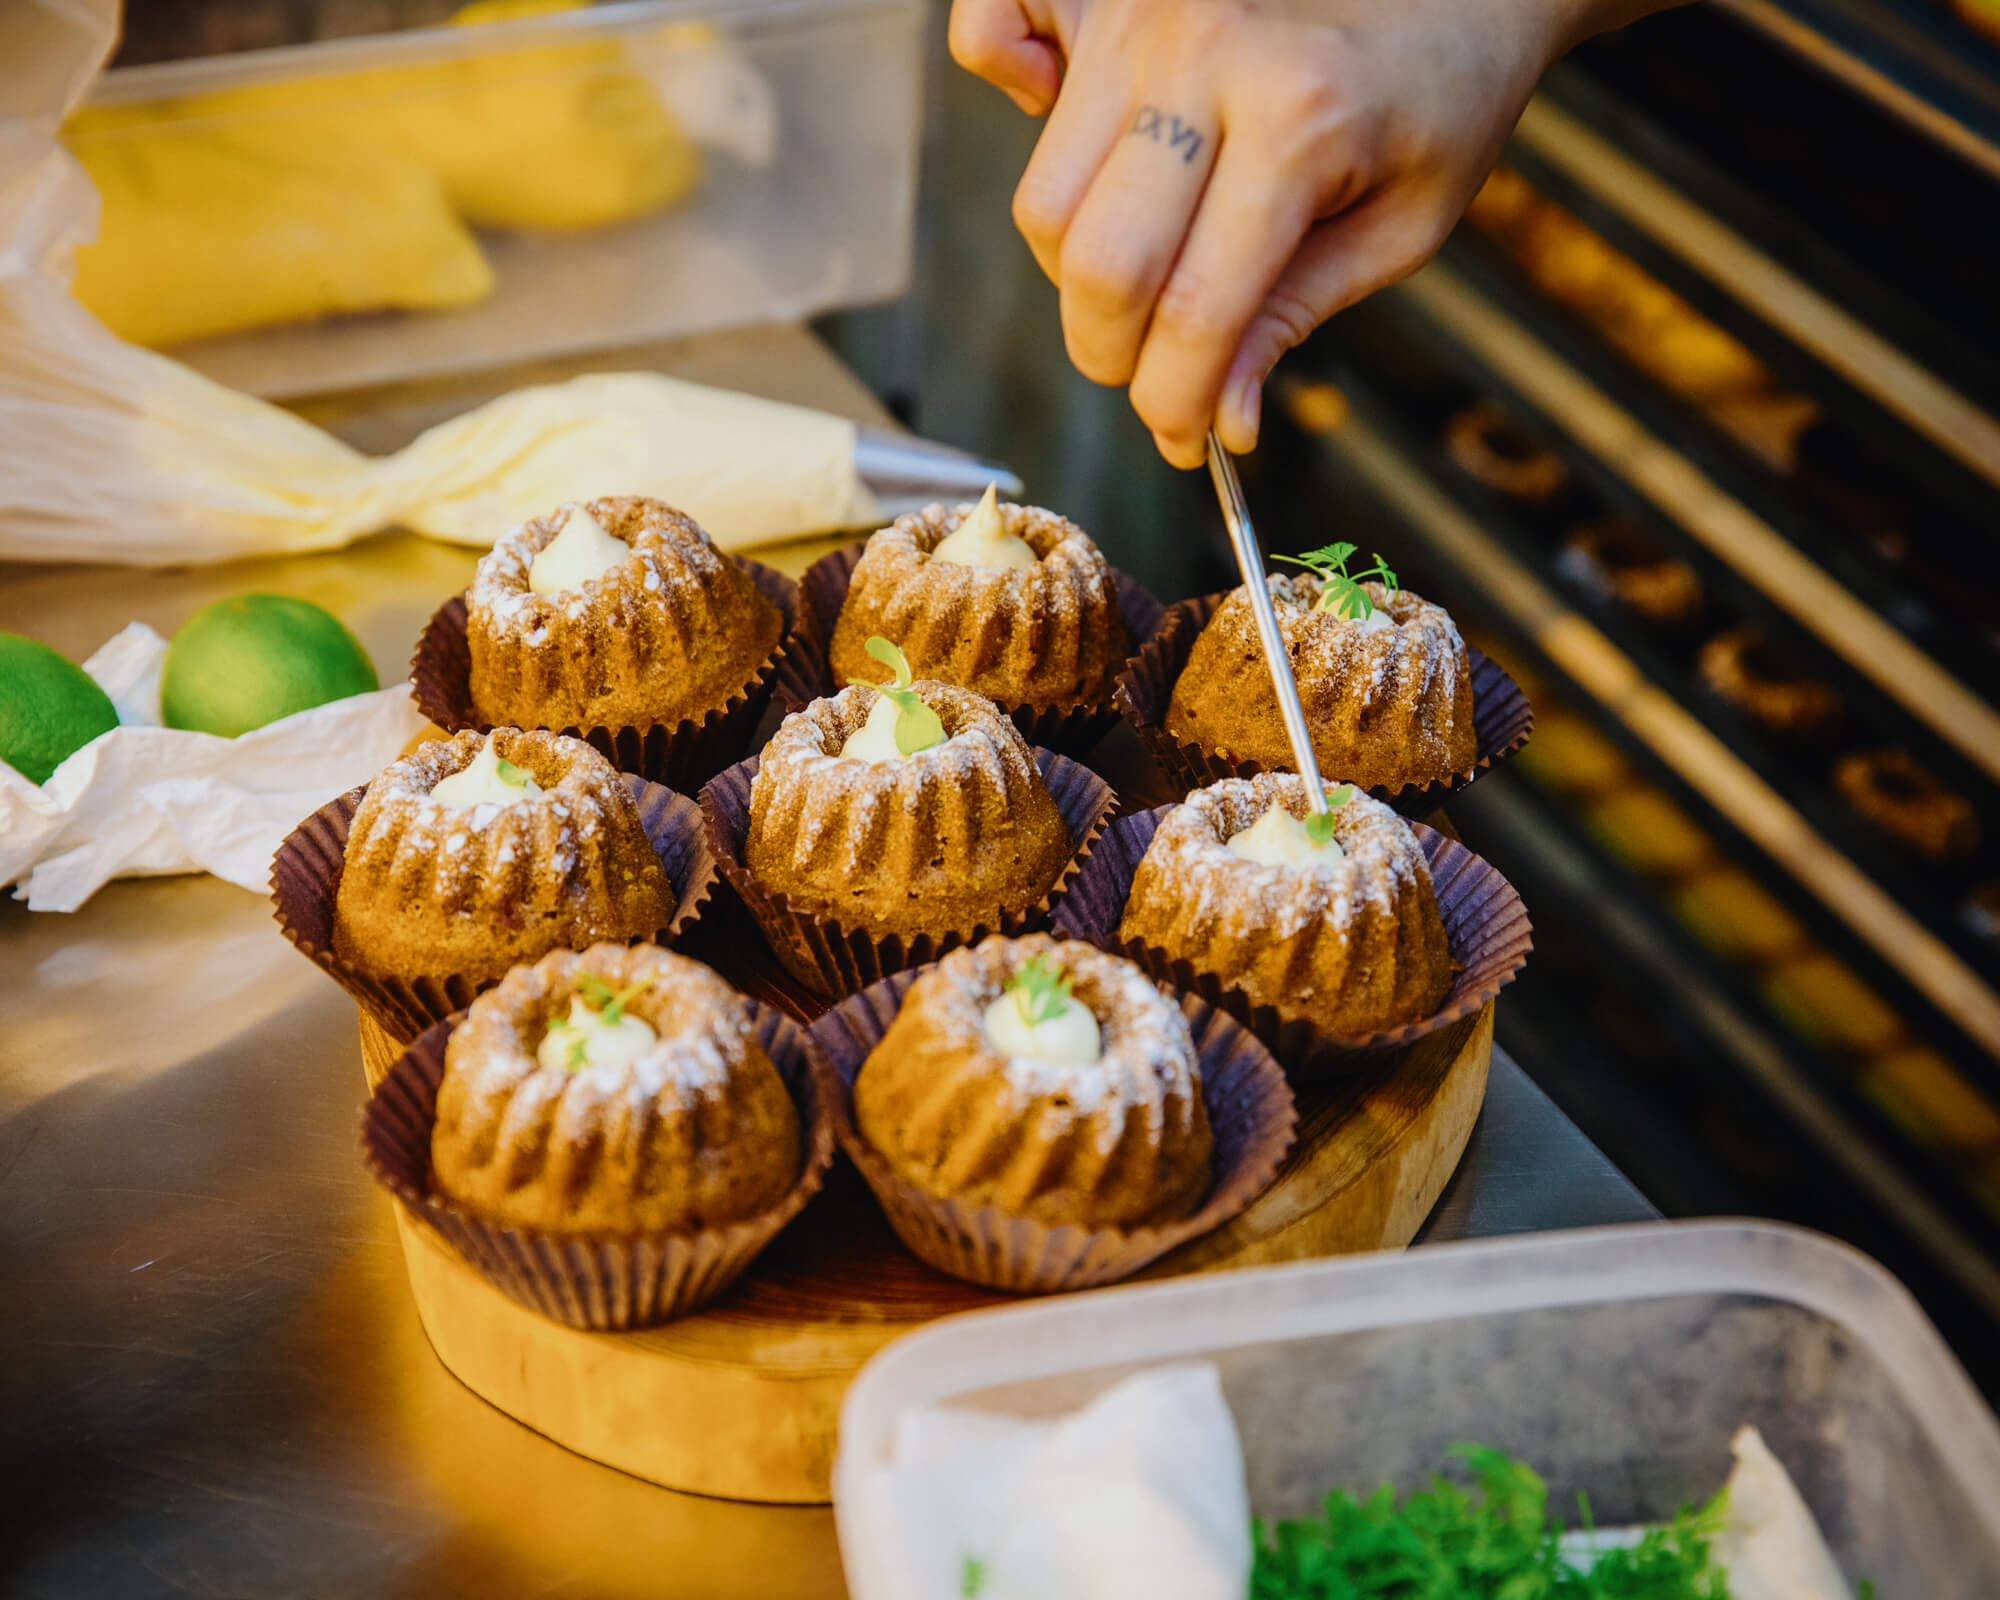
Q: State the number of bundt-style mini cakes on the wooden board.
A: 8